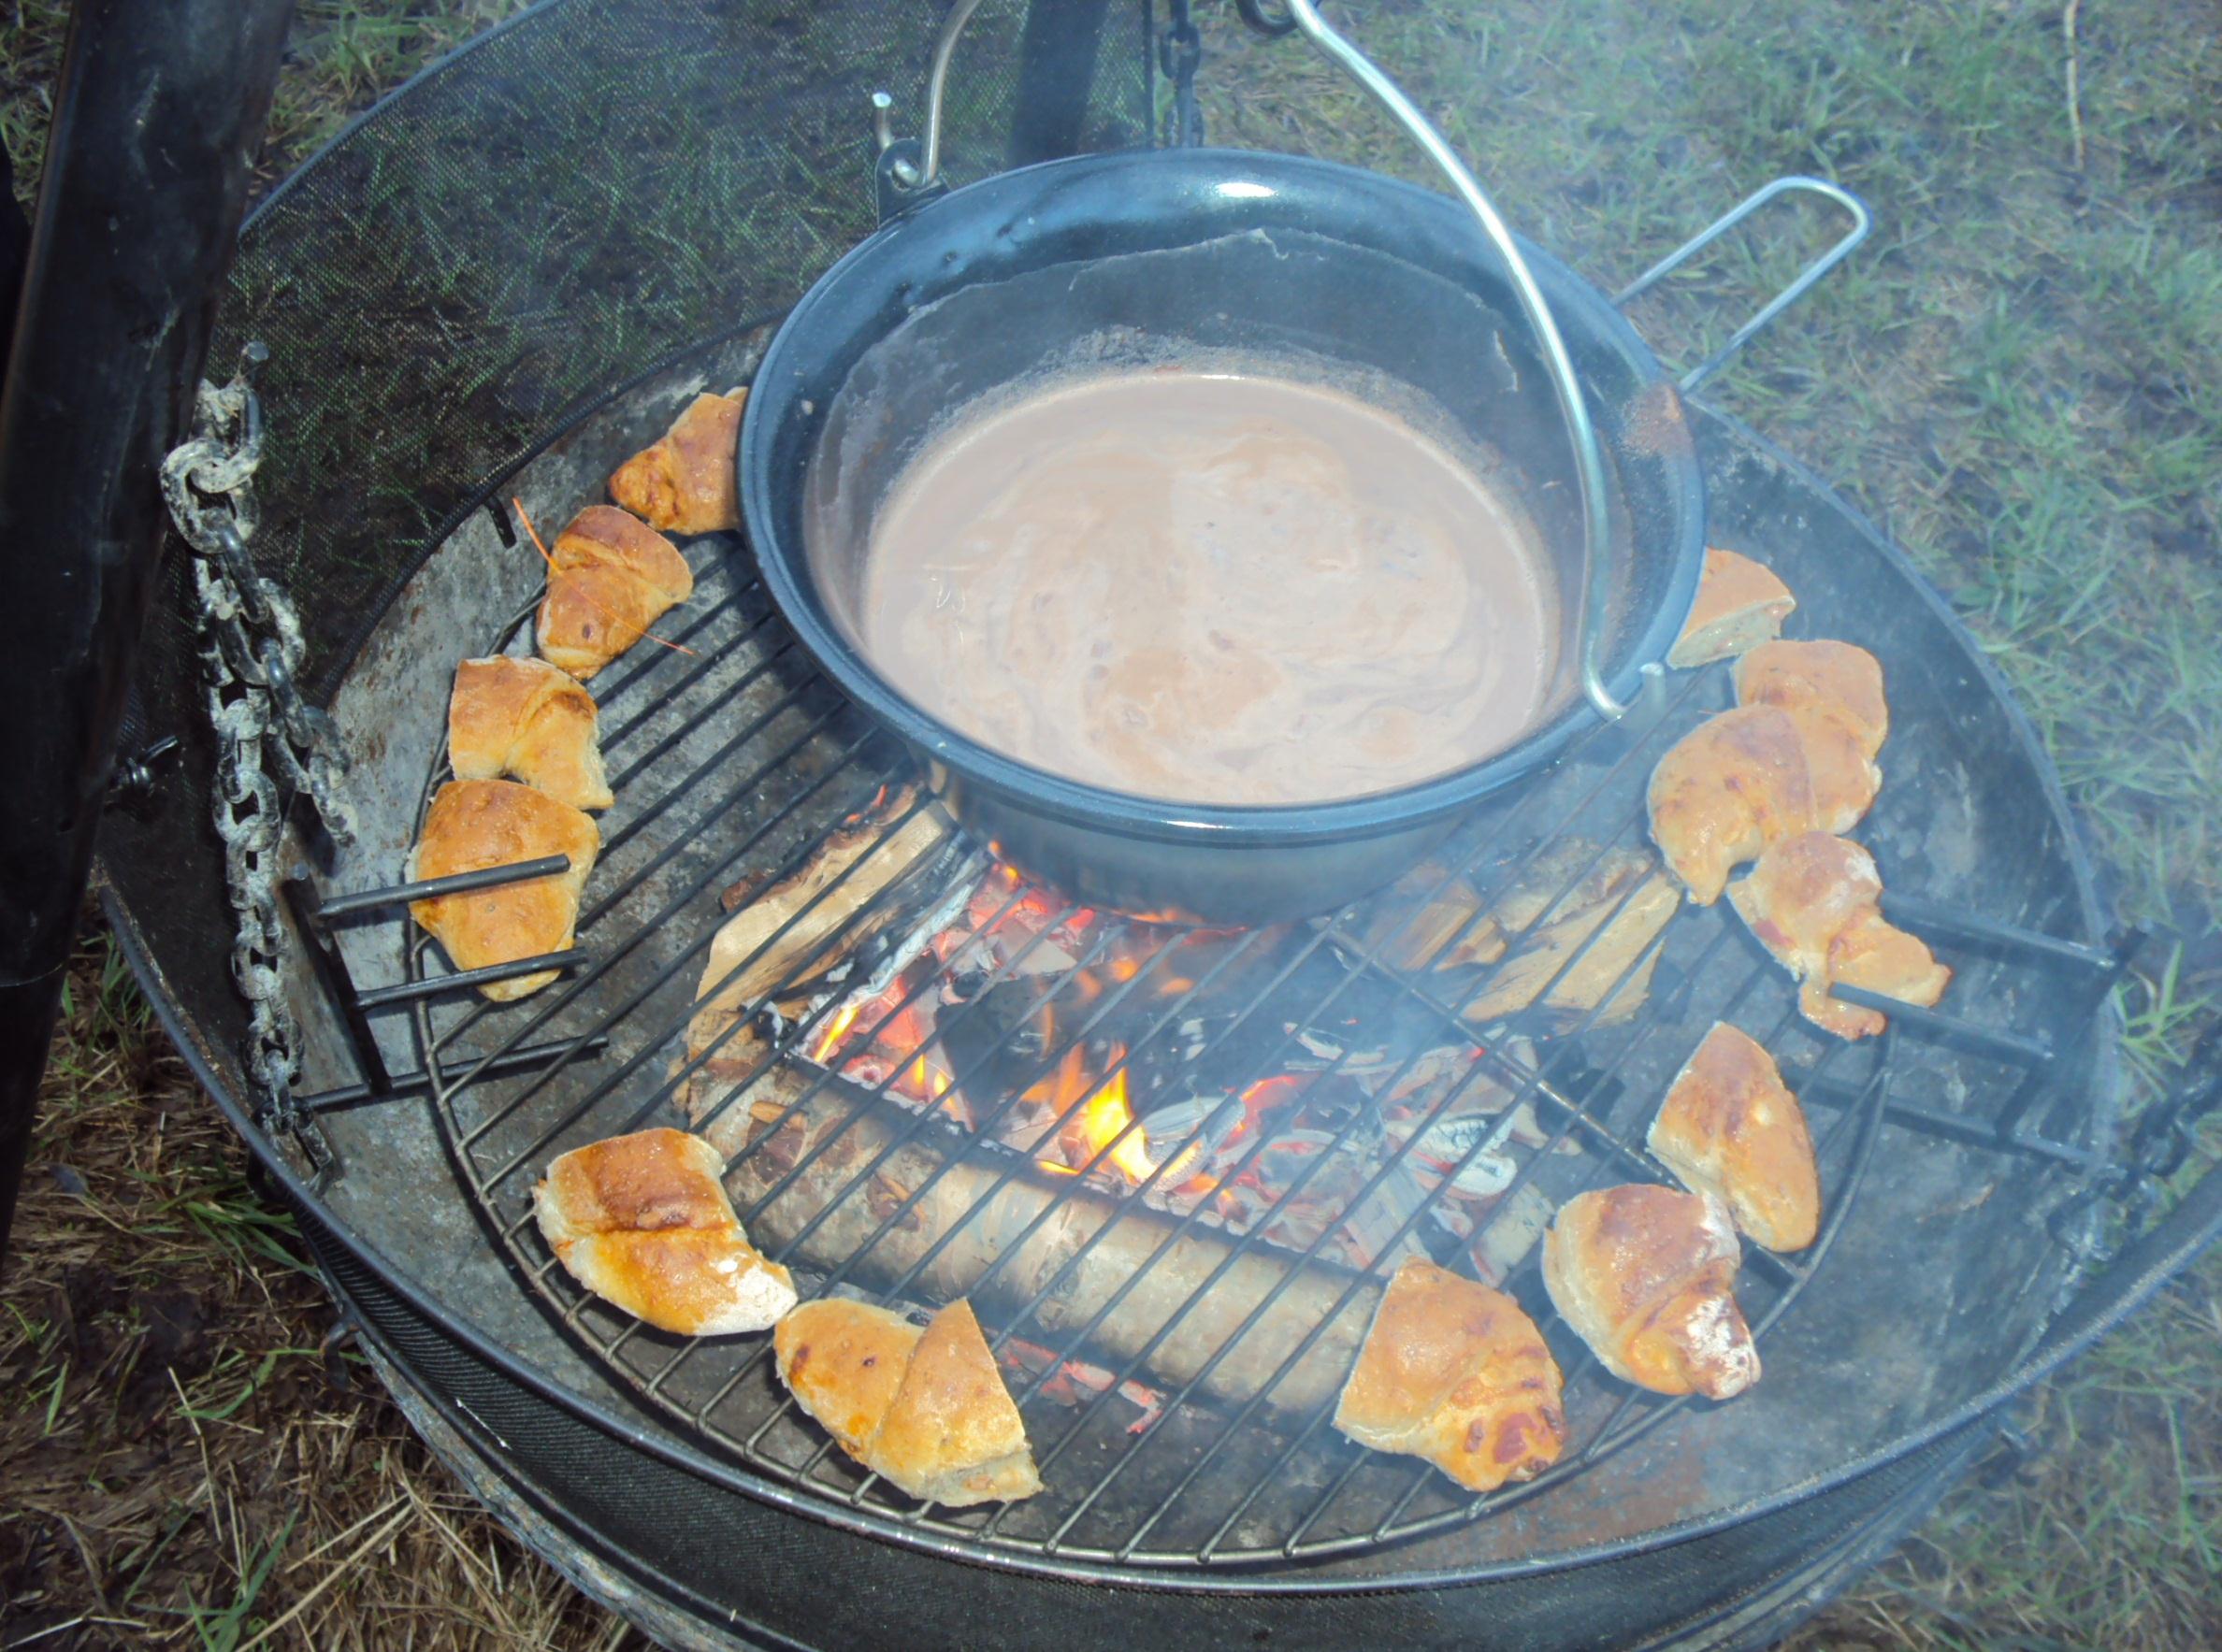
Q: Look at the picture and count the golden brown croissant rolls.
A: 13